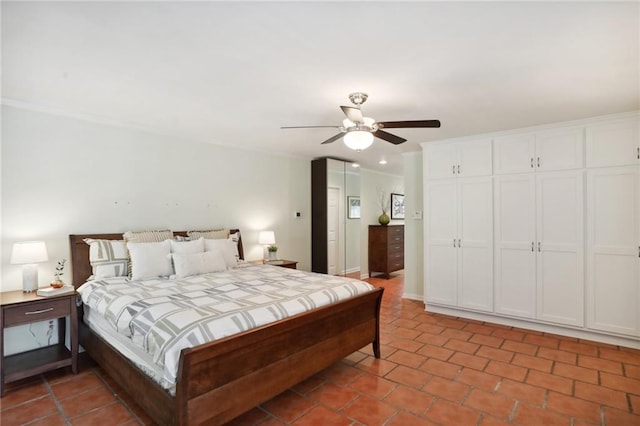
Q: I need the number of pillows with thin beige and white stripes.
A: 2